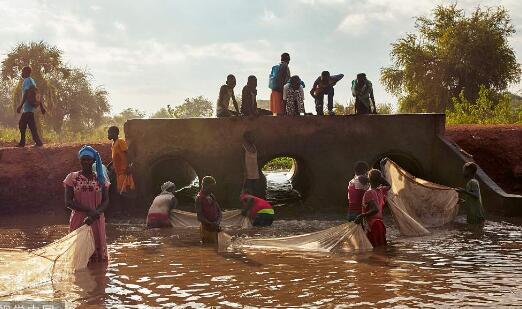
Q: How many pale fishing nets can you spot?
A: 4